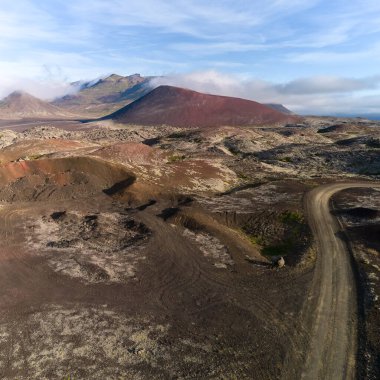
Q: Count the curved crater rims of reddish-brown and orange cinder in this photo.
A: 1